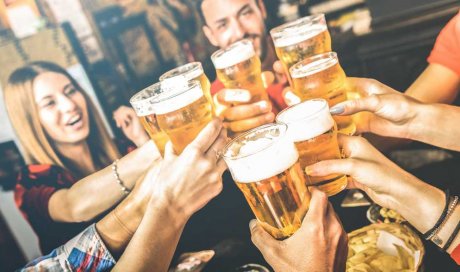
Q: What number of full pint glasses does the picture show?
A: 8